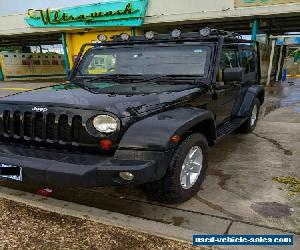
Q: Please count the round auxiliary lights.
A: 5